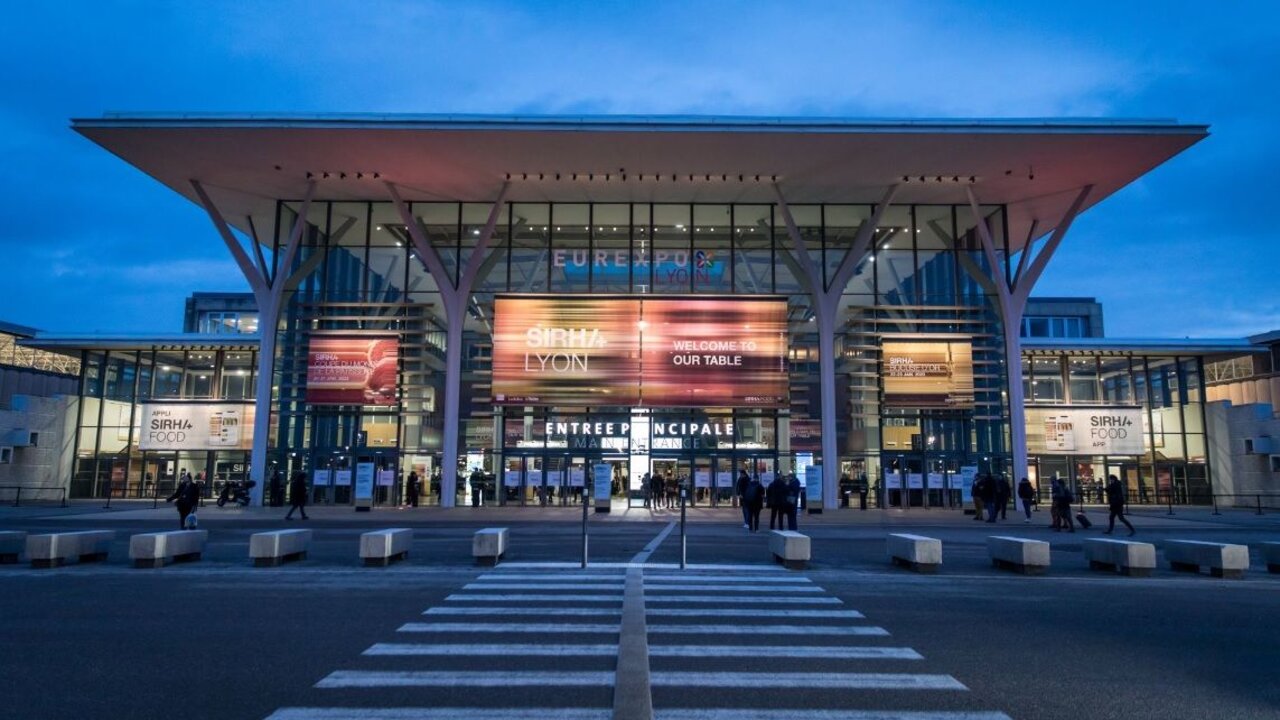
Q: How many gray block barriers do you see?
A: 12